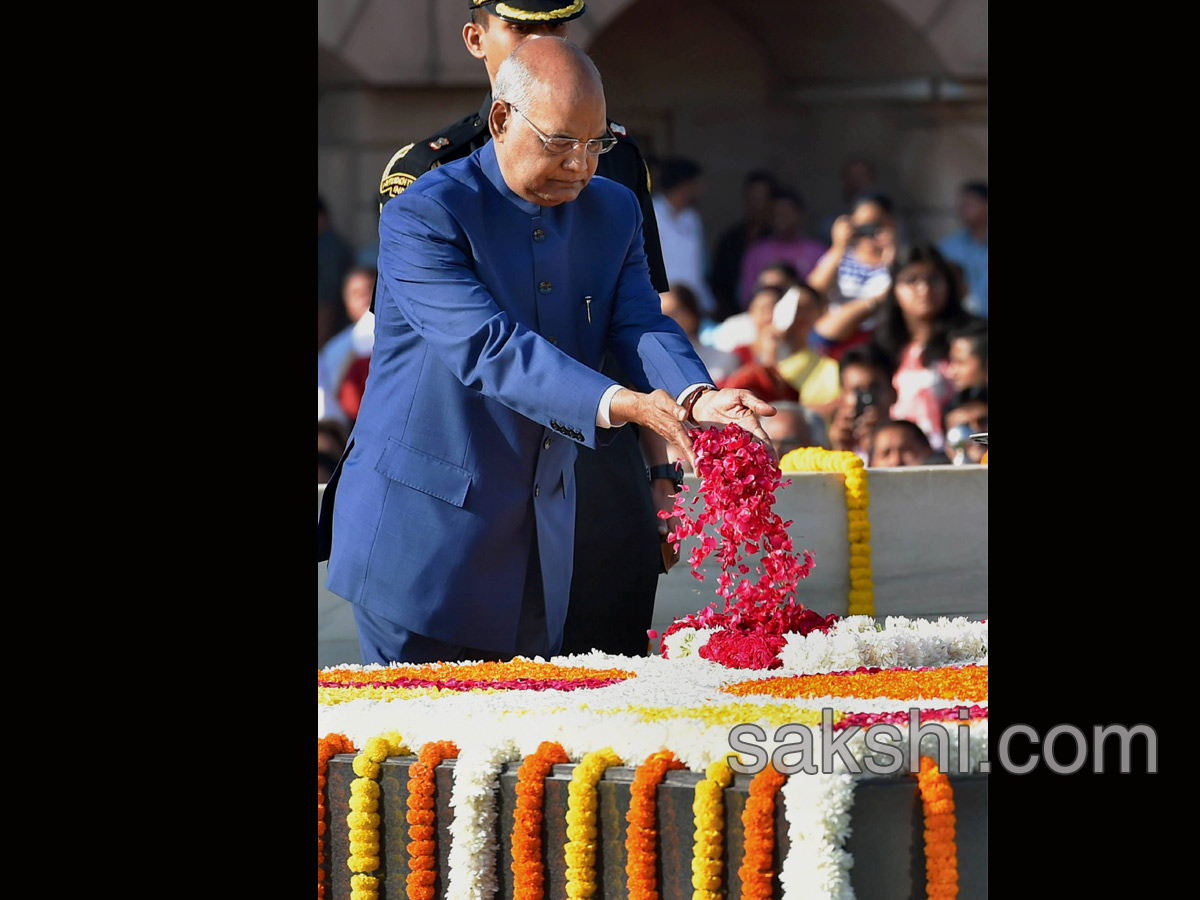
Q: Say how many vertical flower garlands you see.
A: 12